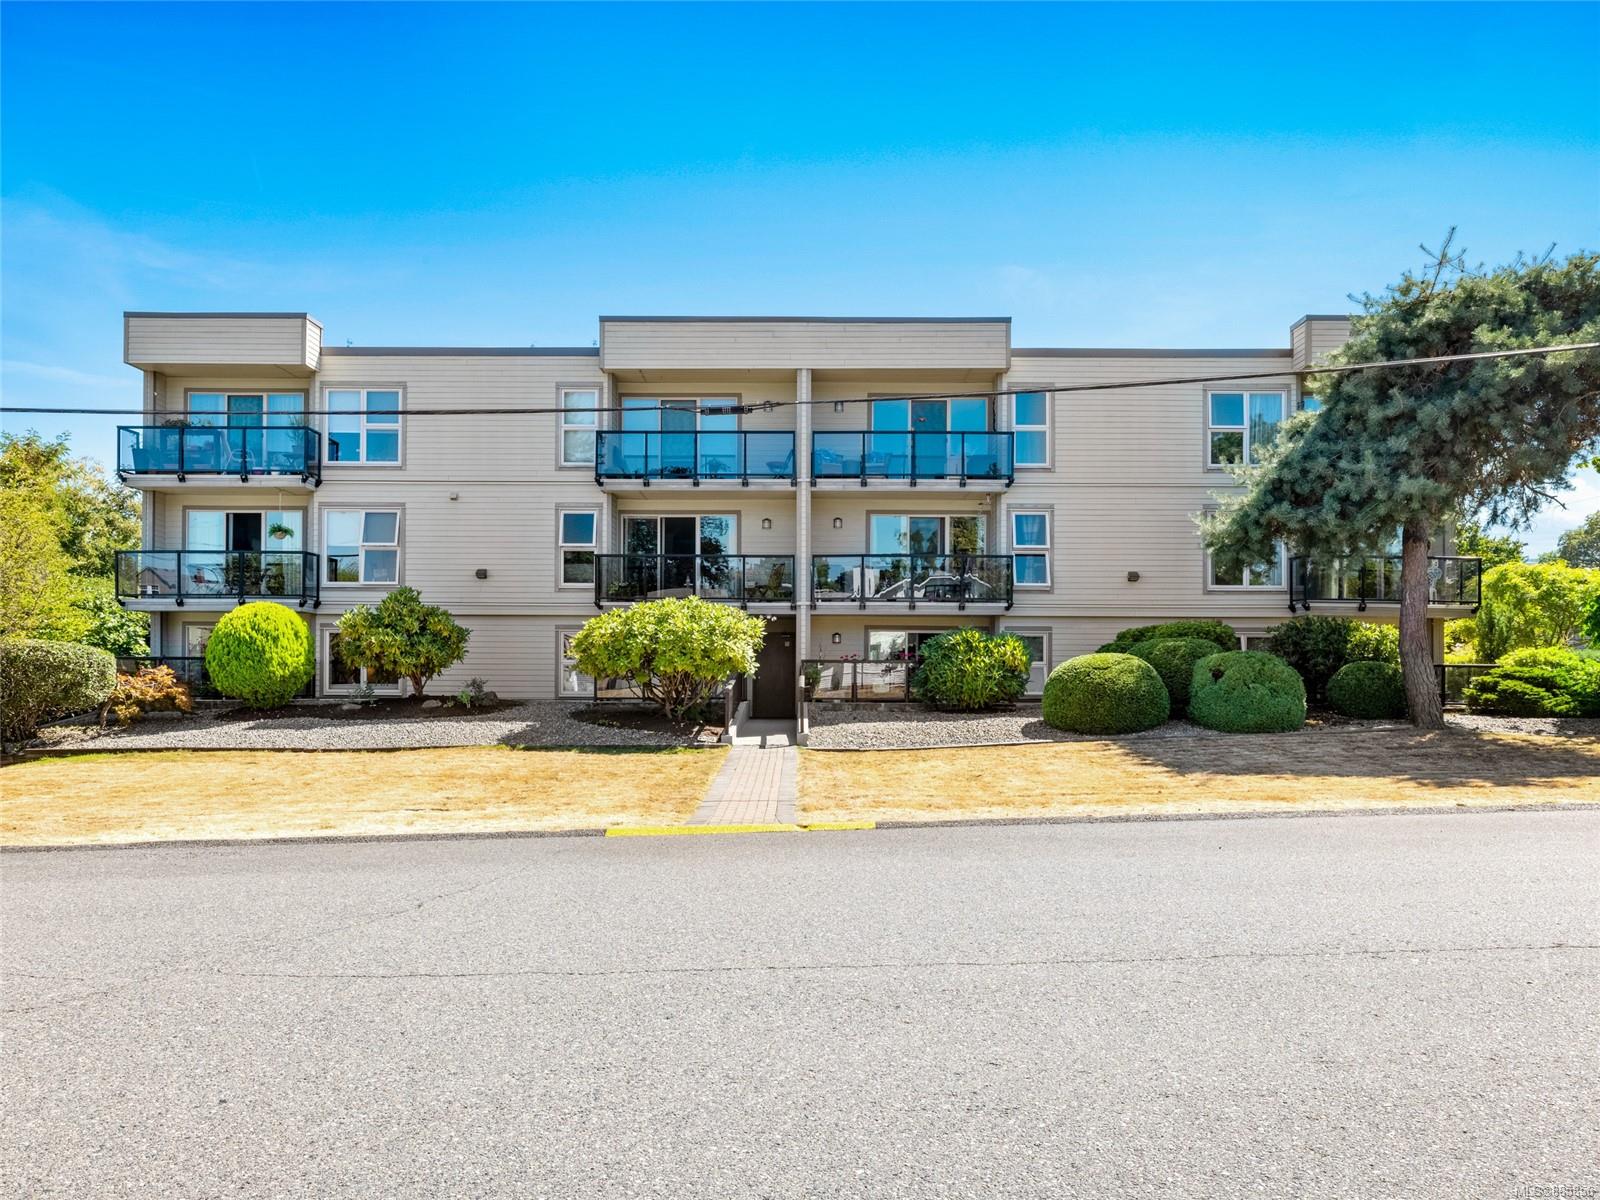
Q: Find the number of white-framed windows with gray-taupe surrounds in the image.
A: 12